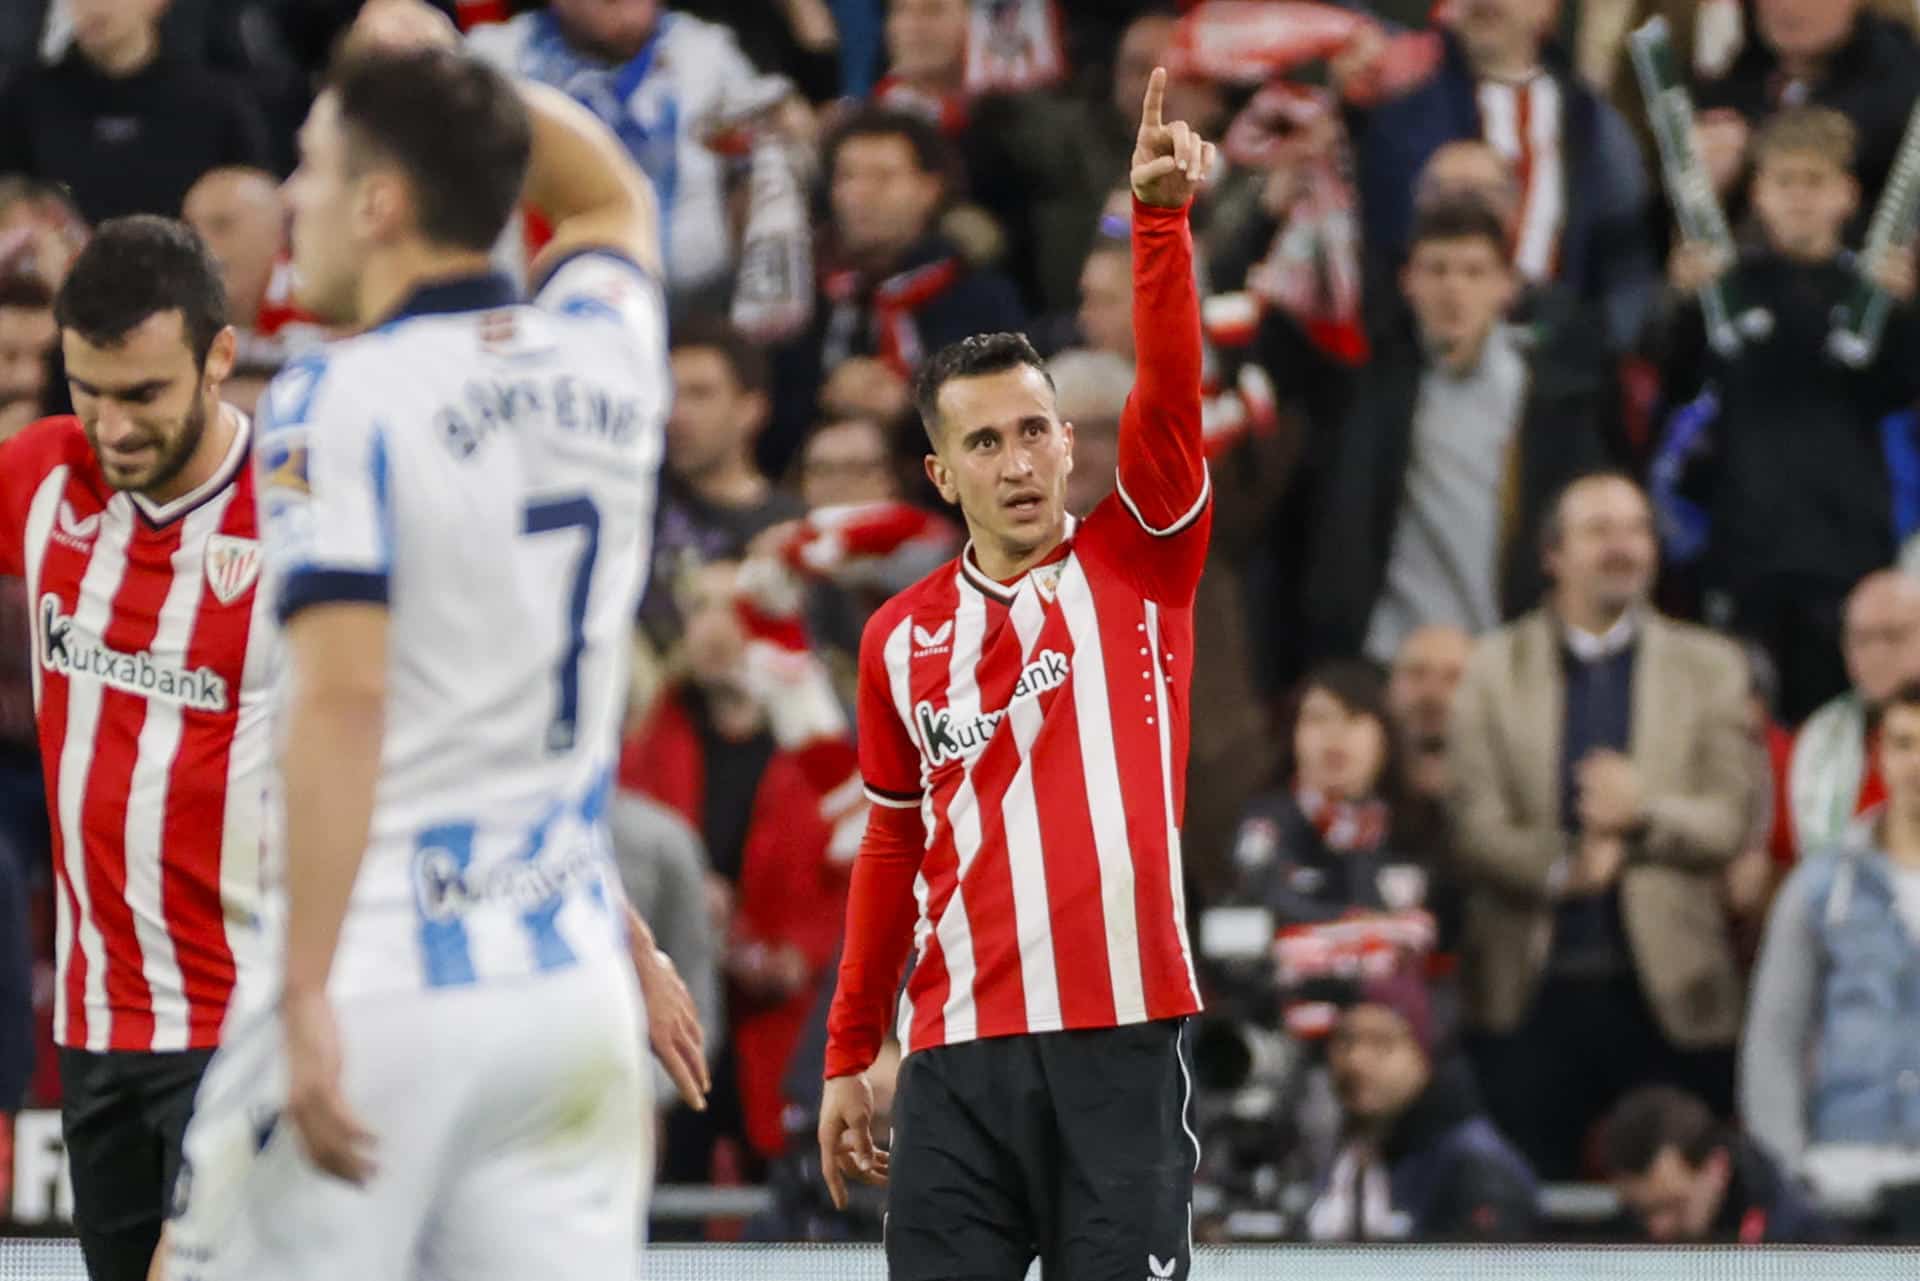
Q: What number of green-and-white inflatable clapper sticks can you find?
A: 2